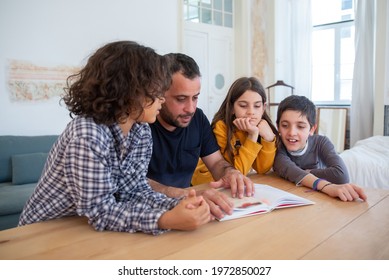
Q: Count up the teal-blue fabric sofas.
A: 1